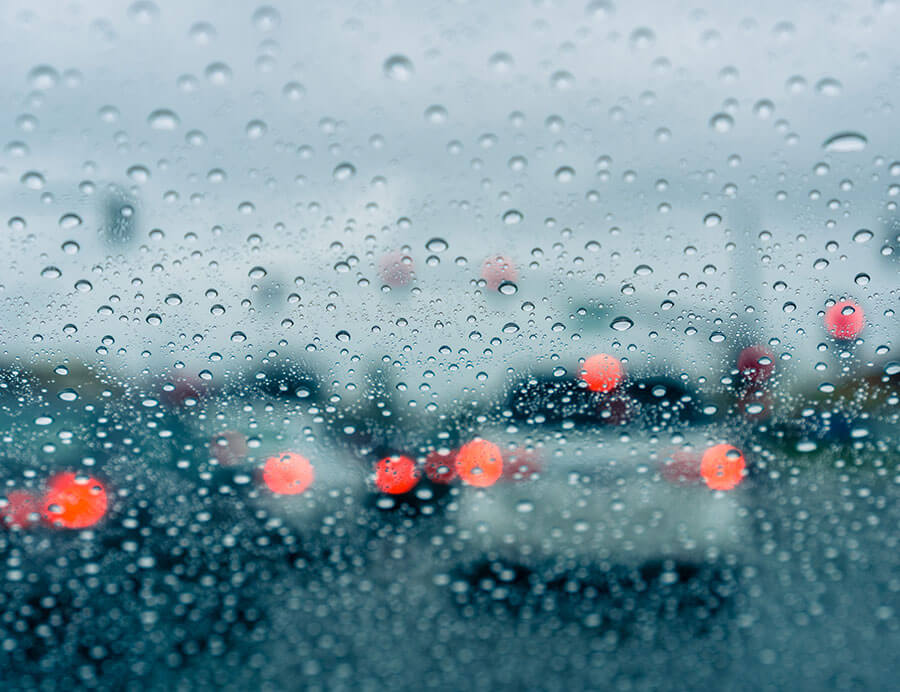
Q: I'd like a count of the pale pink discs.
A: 2